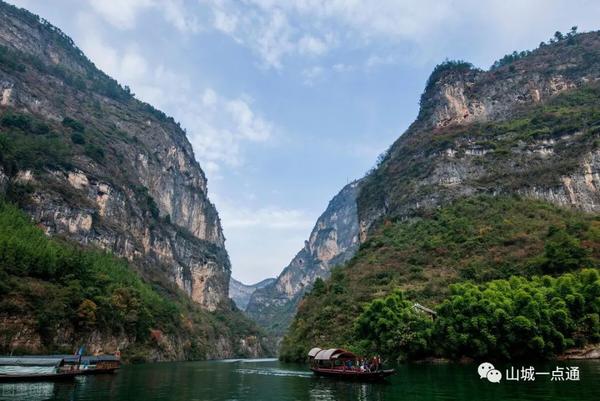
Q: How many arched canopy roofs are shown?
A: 3